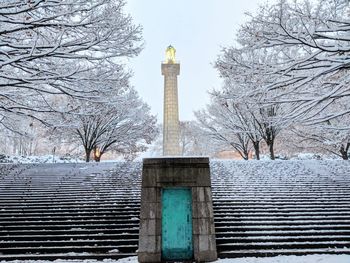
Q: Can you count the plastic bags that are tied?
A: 0